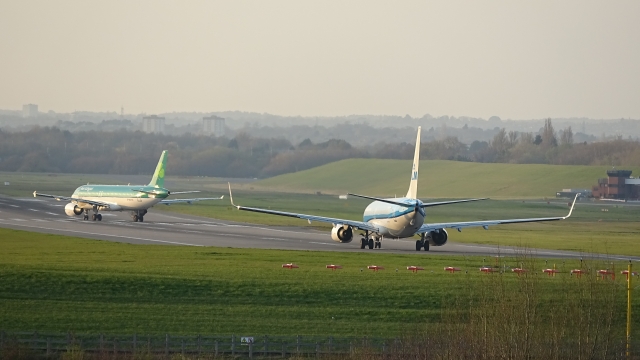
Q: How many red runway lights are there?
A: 11